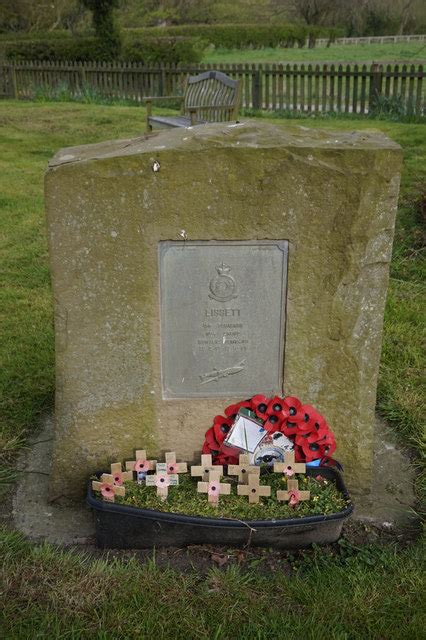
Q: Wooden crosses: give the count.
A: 11